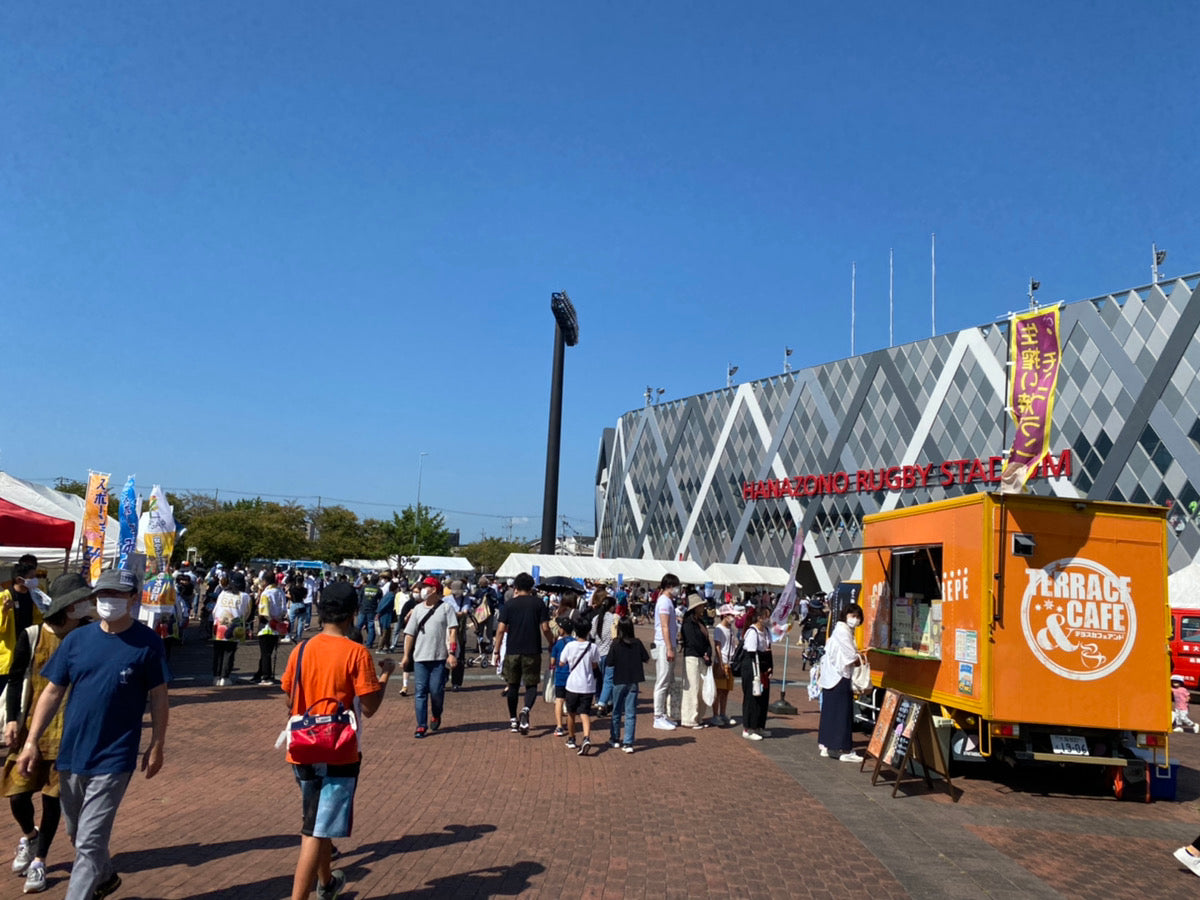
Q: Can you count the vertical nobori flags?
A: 5